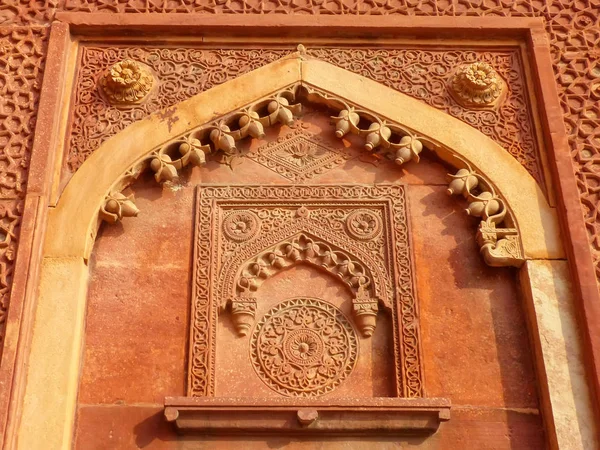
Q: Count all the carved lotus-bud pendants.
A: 11